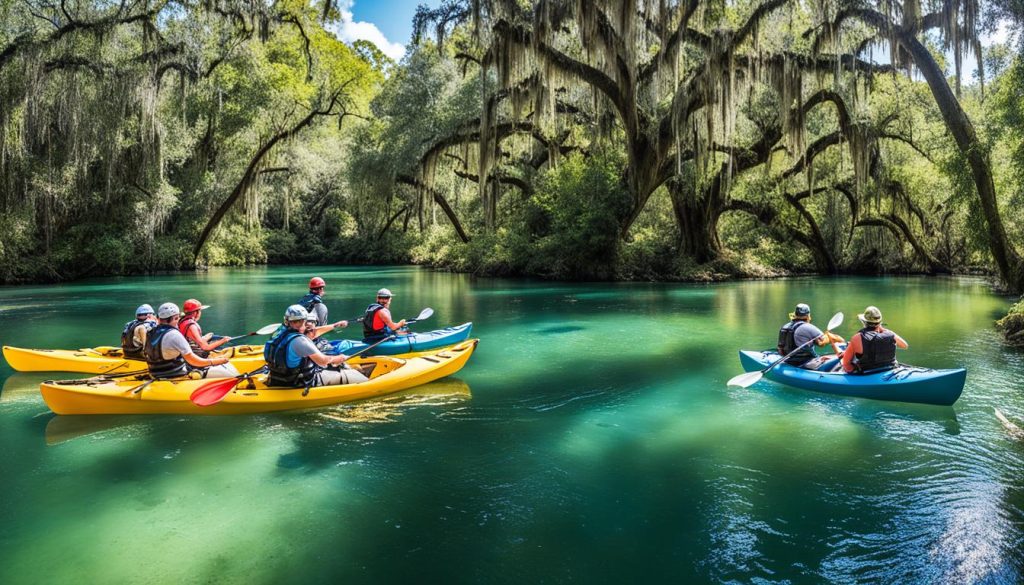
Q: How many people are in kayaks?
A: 9